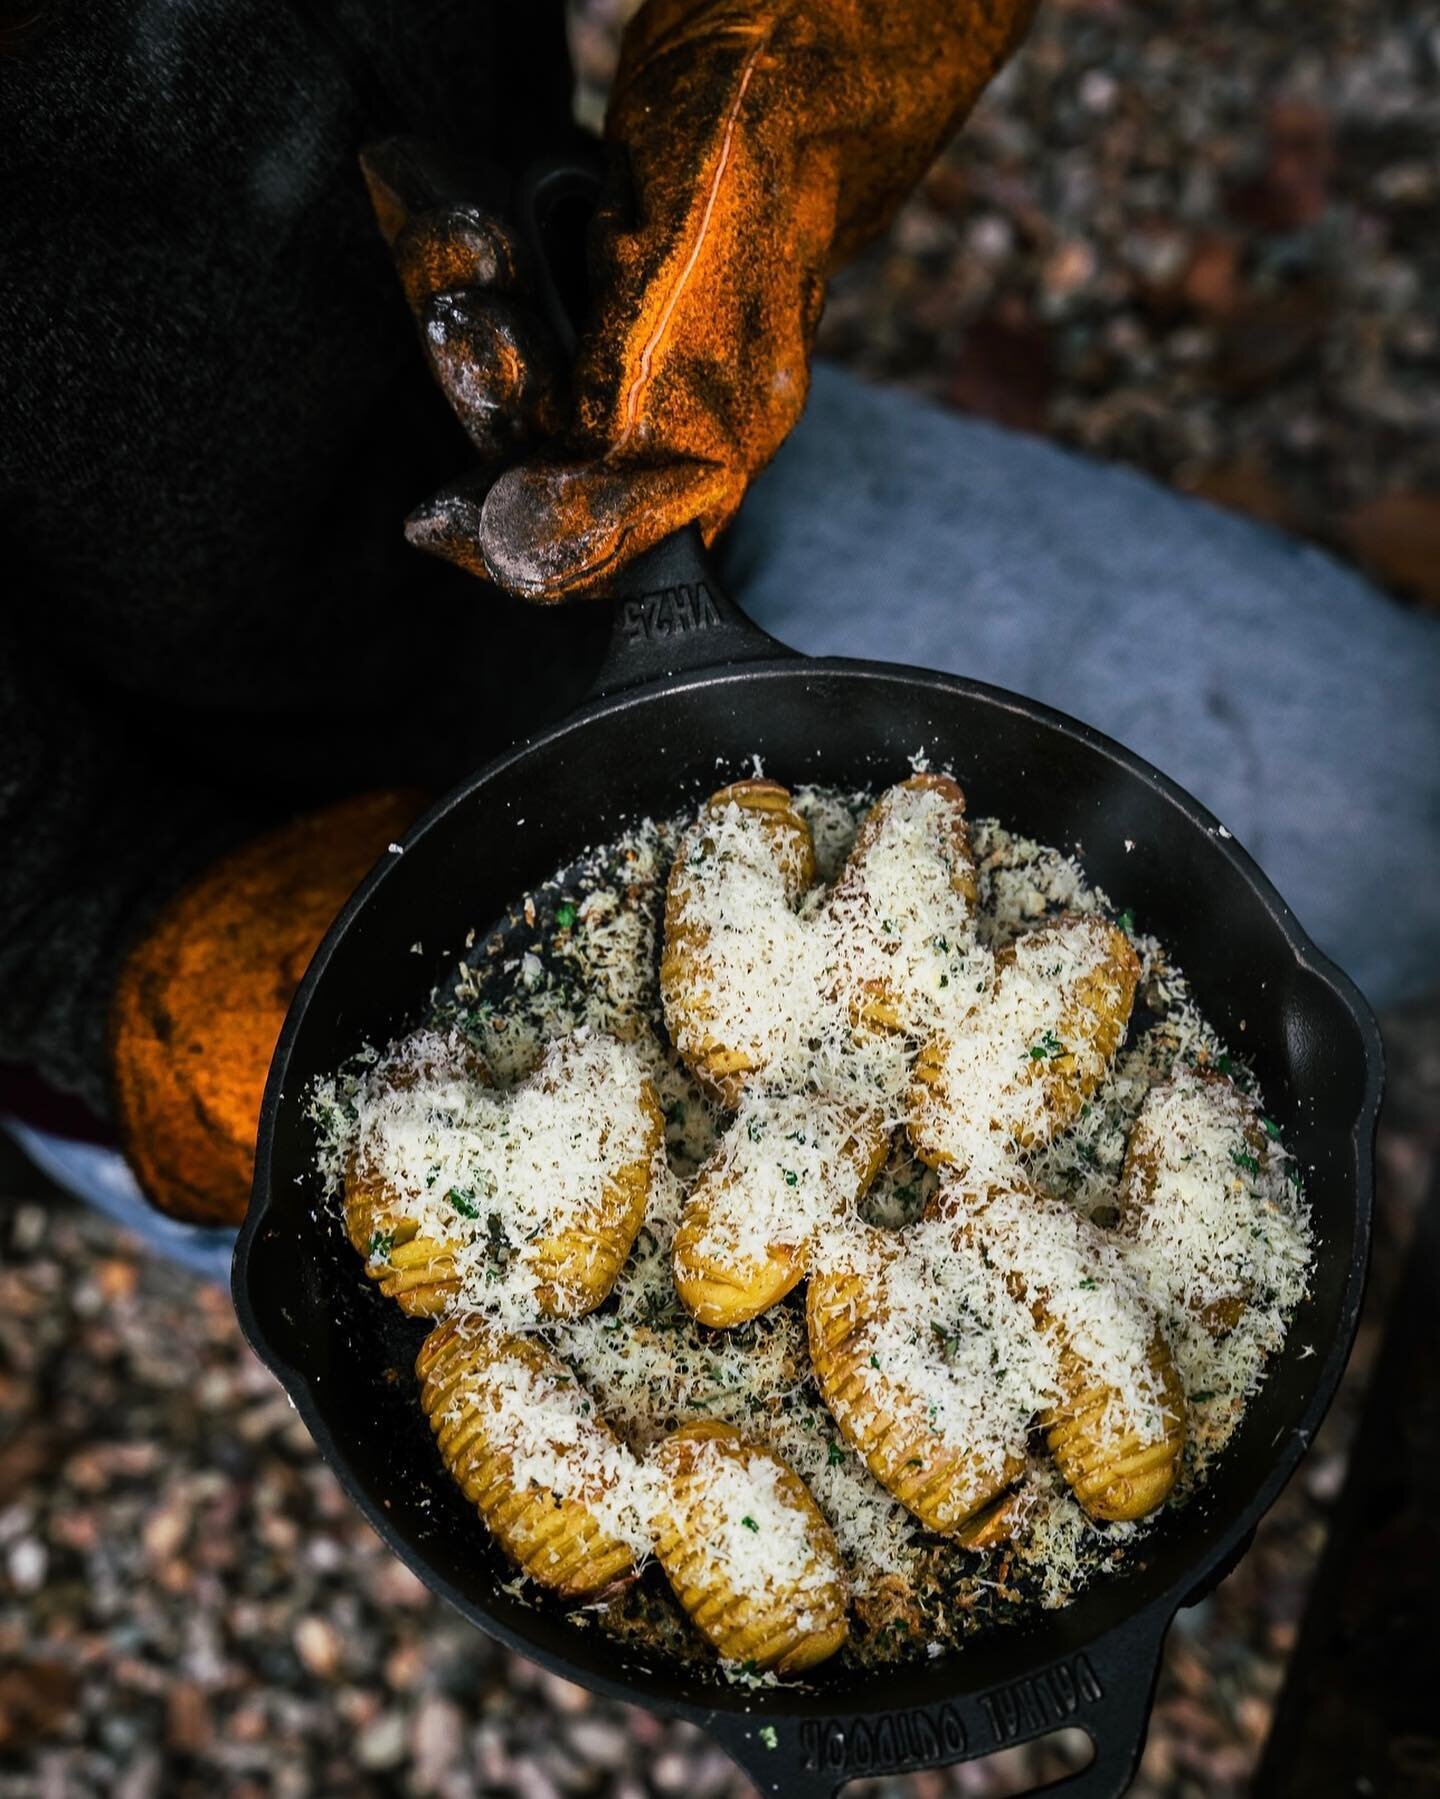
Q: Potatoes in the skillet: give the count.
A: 11